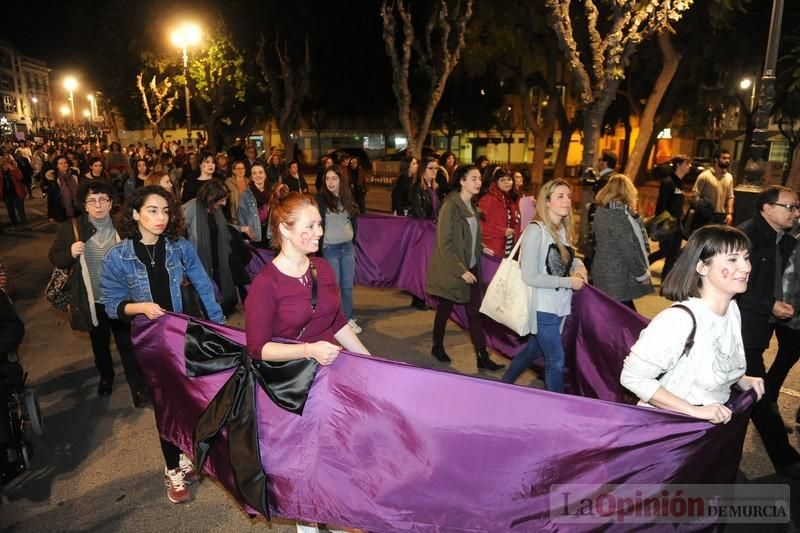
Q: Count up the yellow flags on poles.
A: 0